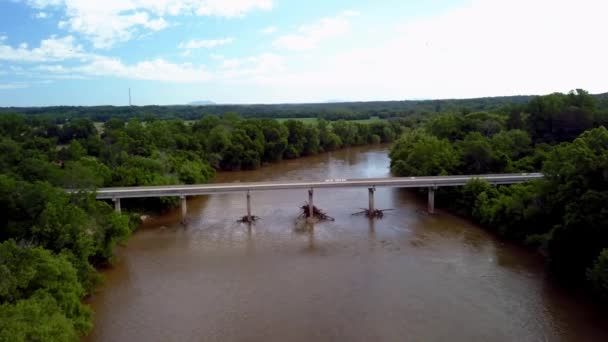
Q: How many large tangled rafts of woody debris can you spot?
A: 3